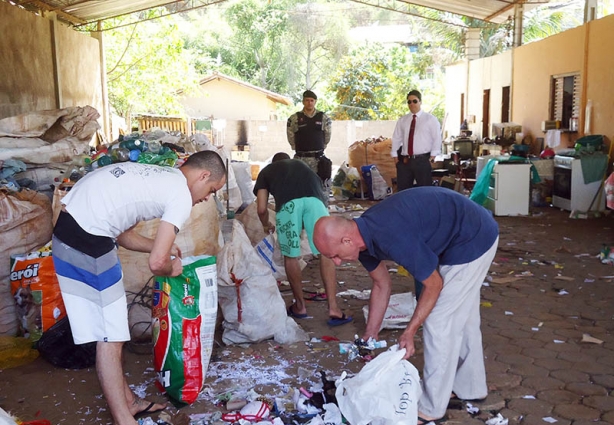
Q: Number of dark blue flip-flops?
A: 2